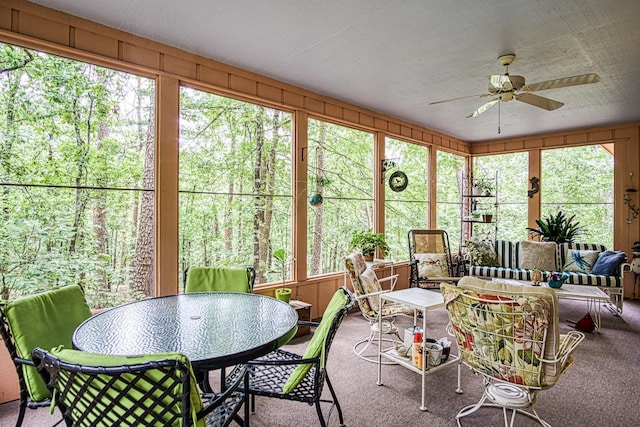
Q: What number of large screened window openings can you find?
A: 7